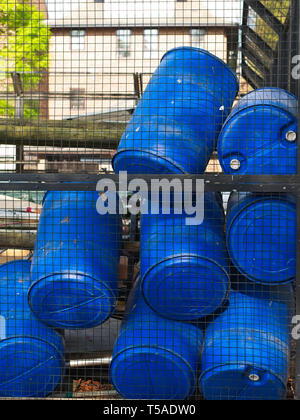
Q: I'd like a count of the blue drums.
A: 8